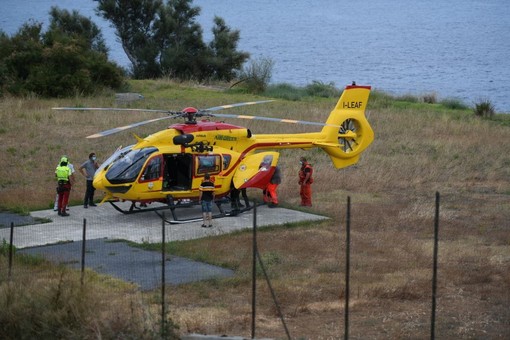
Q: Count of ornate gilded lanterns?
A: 0